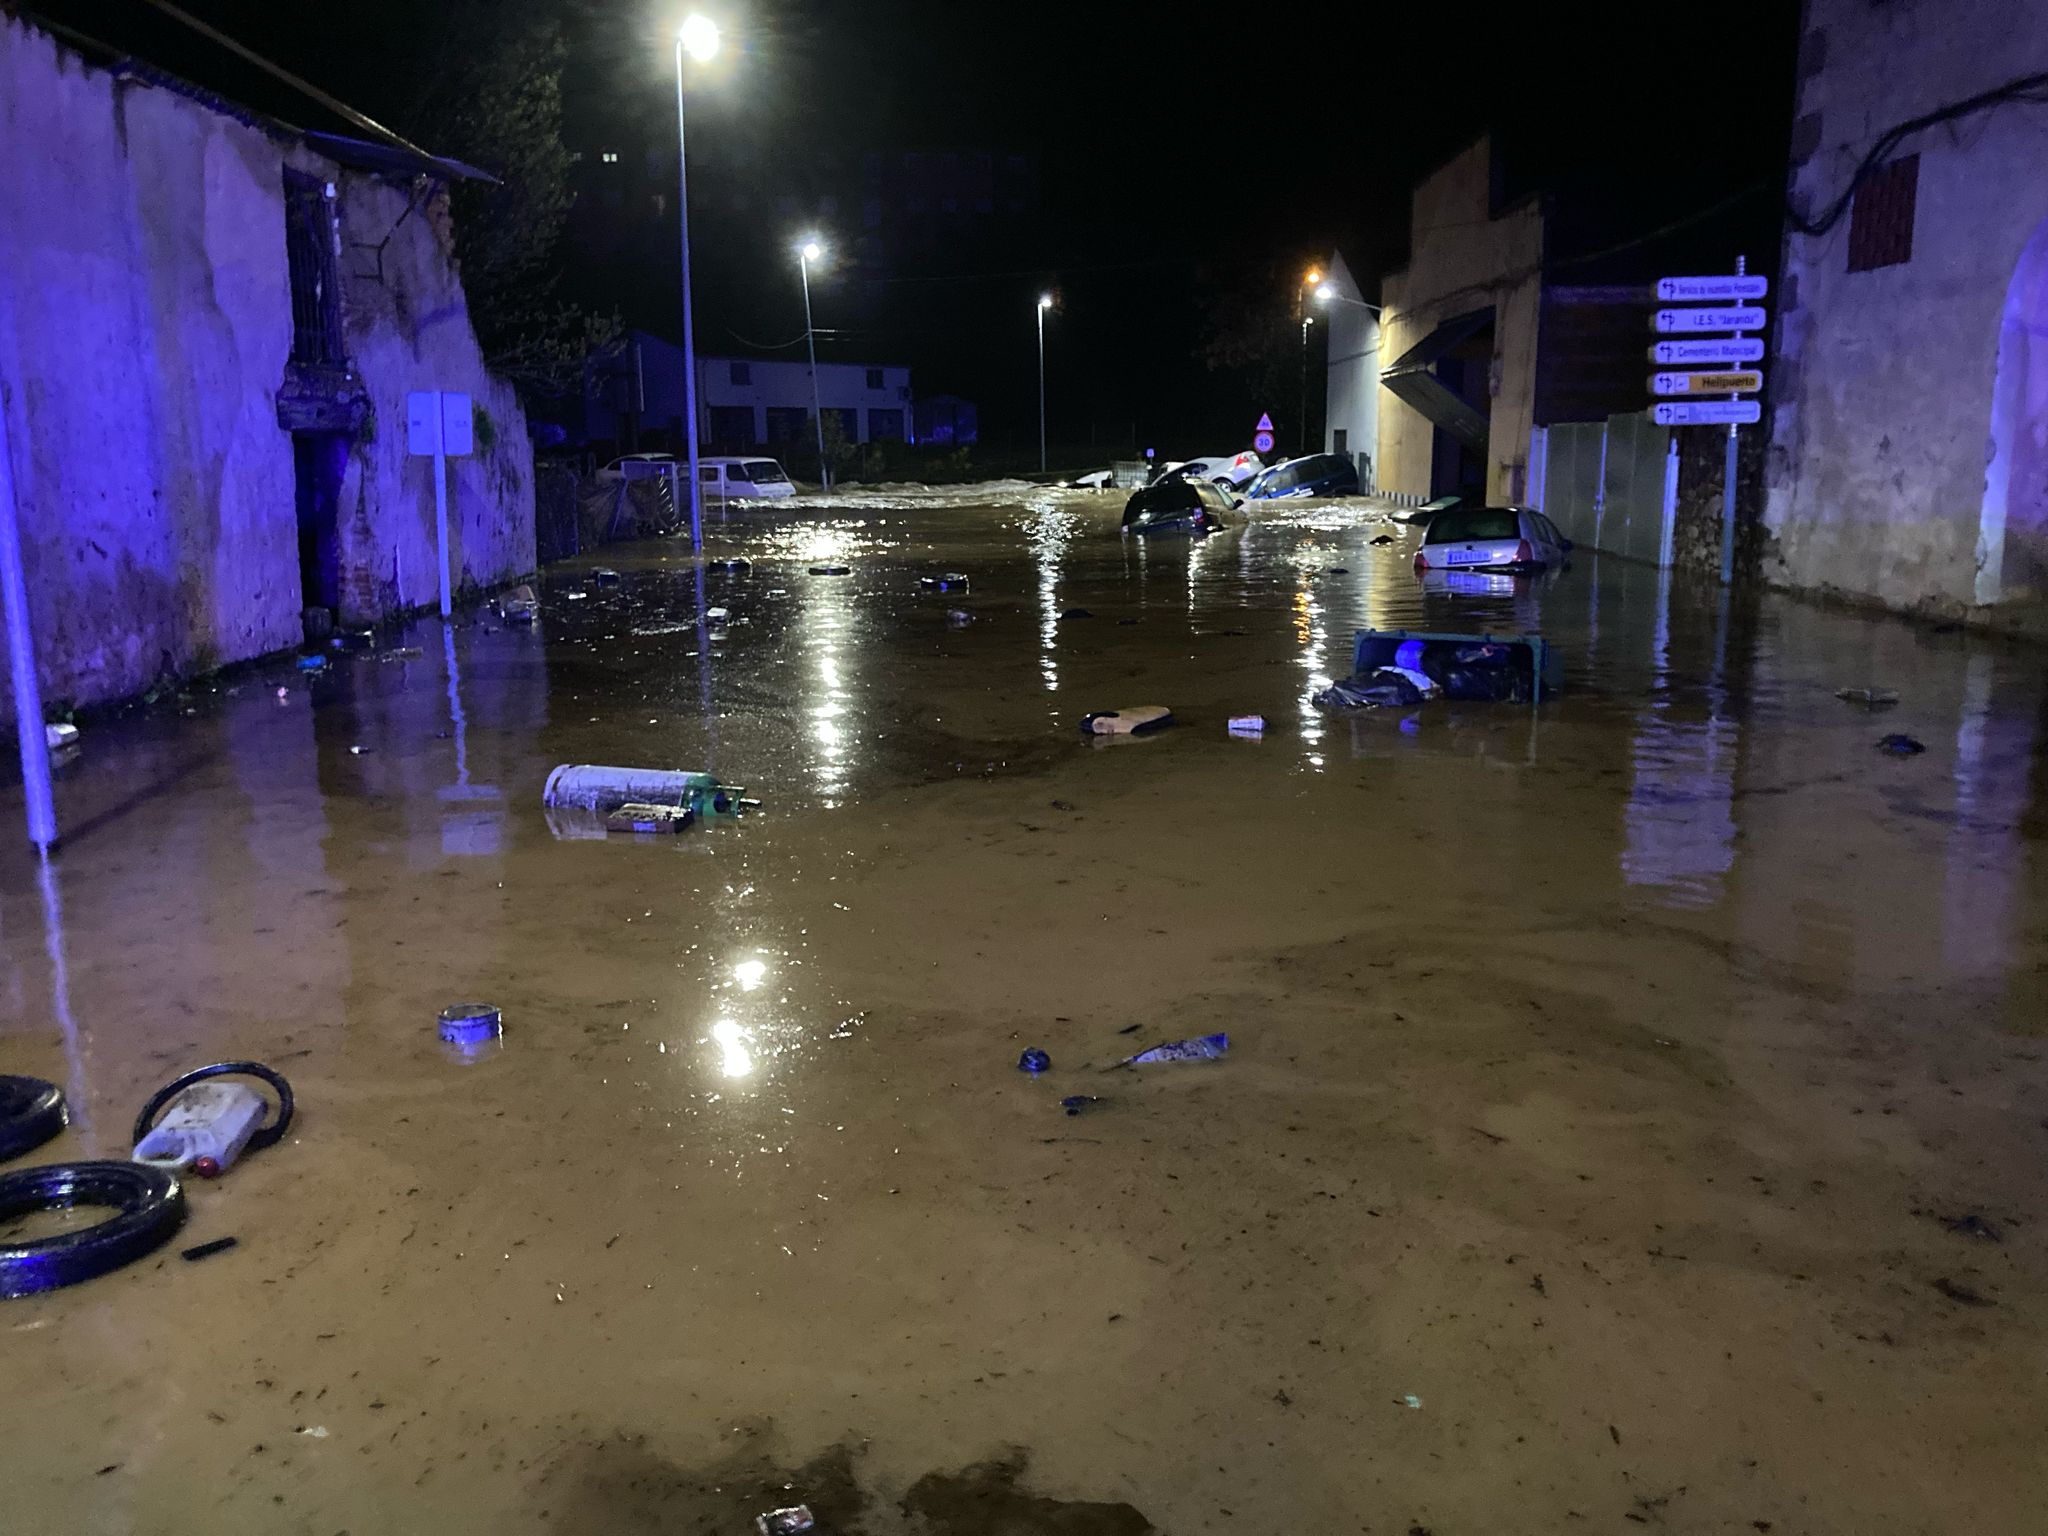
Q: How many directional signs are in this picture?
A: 5